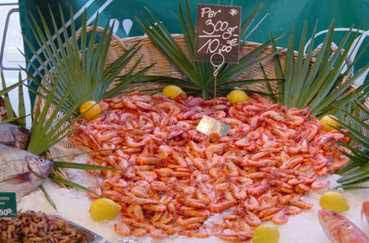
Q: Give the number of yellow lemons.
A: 7